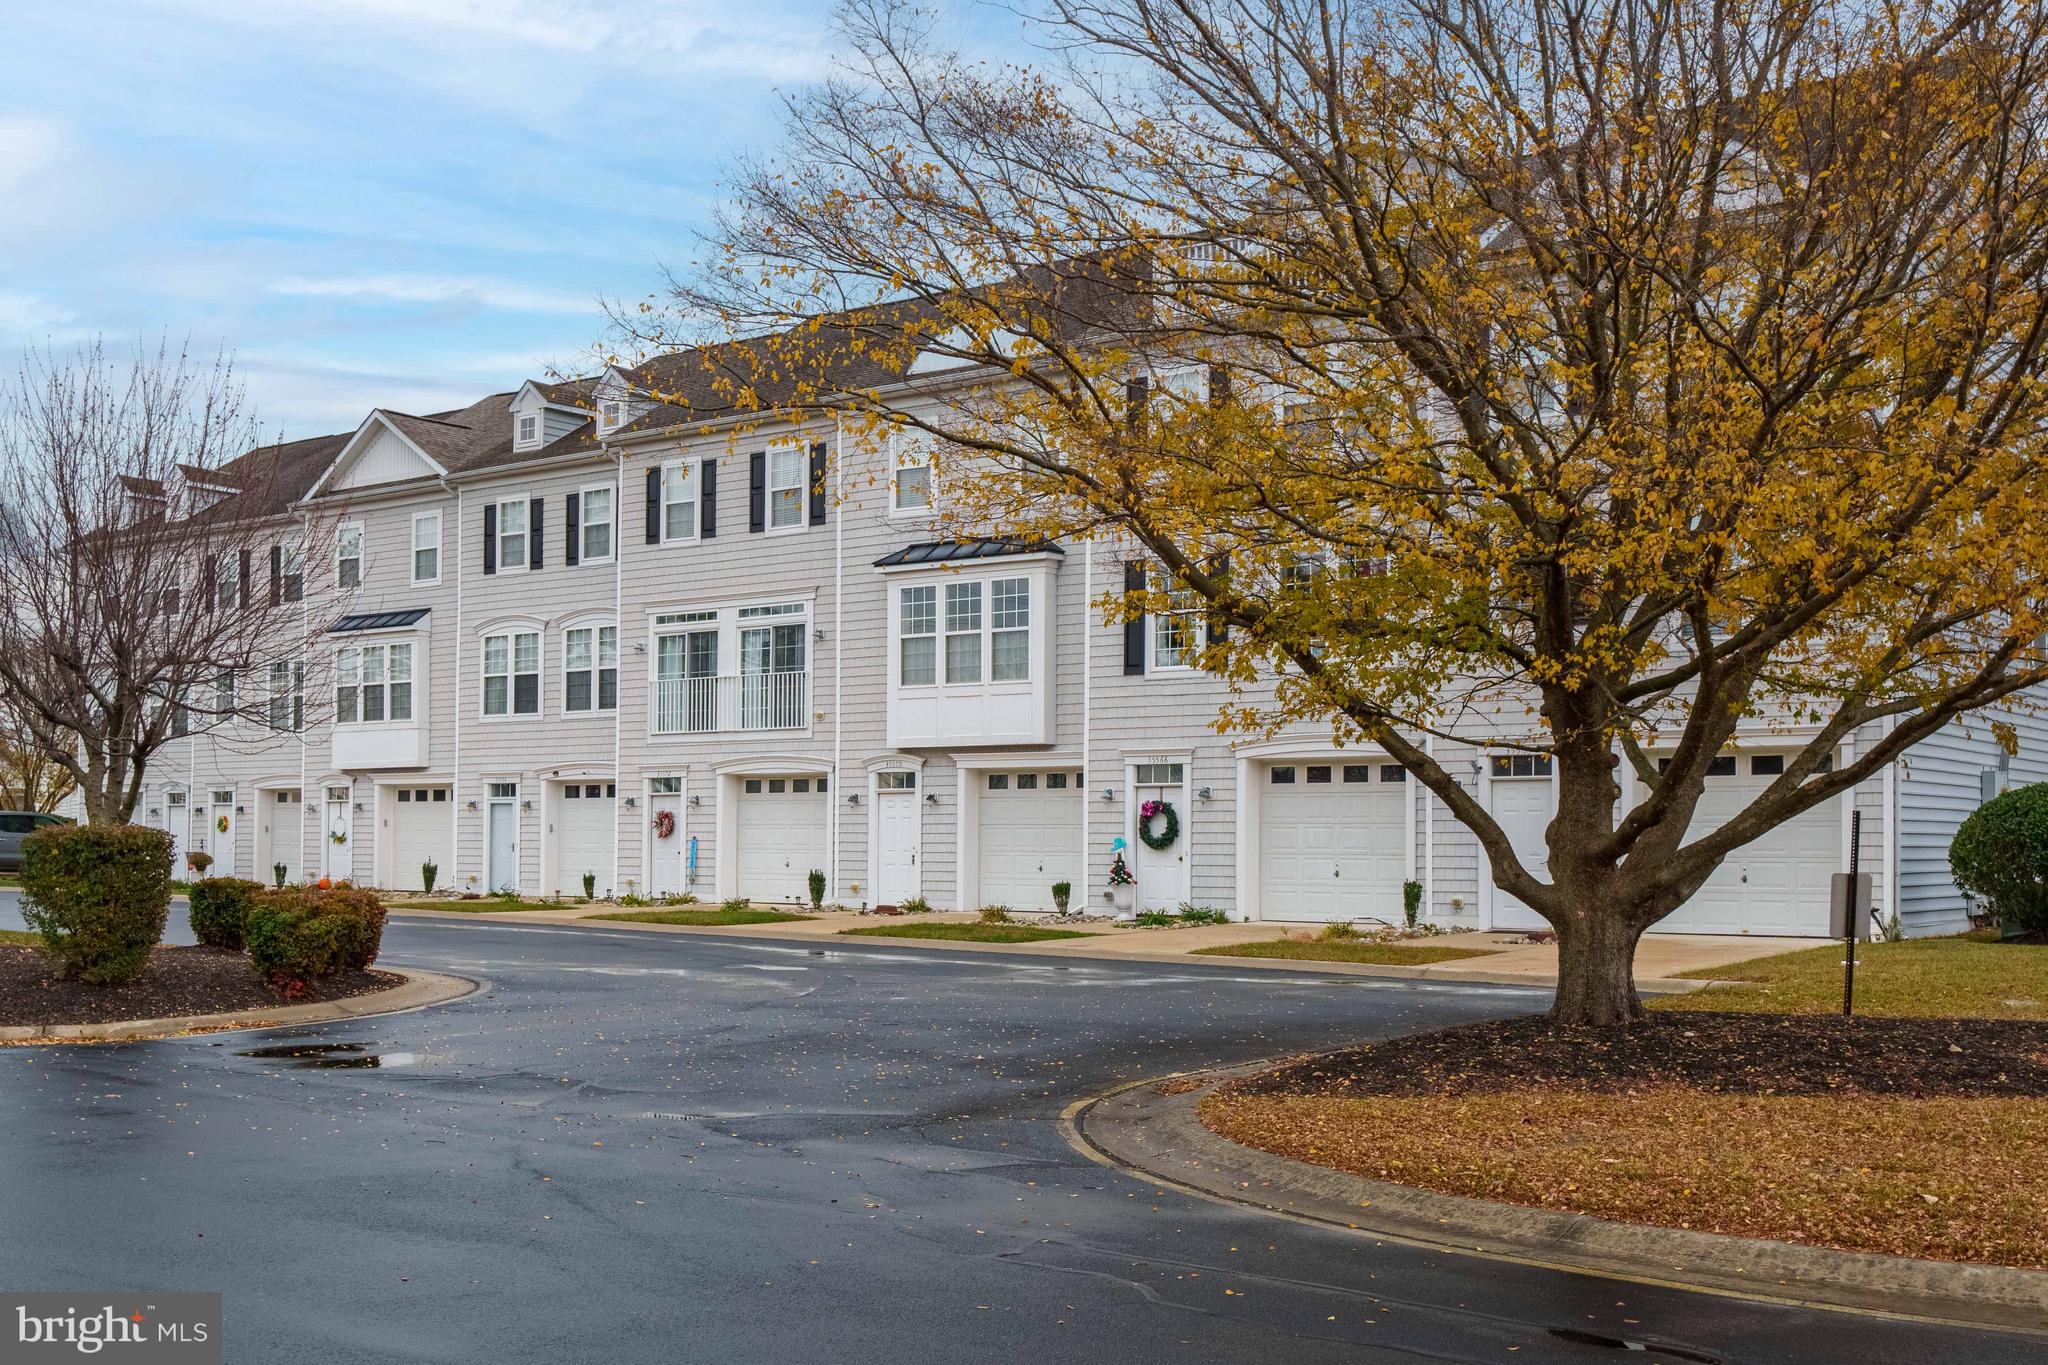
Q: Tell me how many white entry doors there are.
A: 8